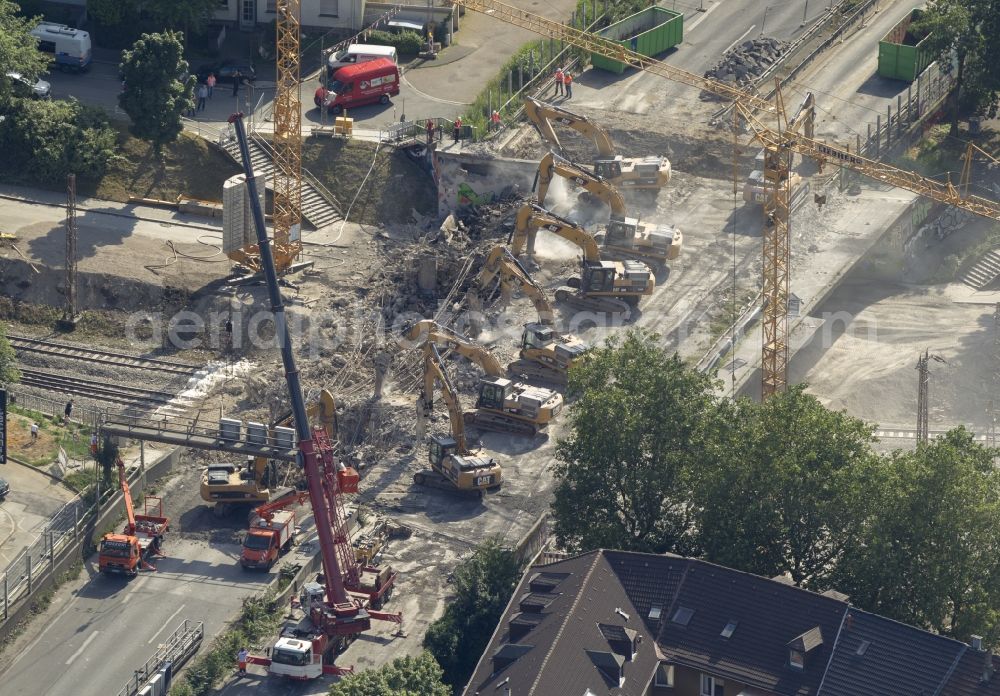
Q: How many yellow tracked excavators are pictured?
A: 8